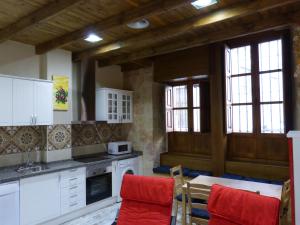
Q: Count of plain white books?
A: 0